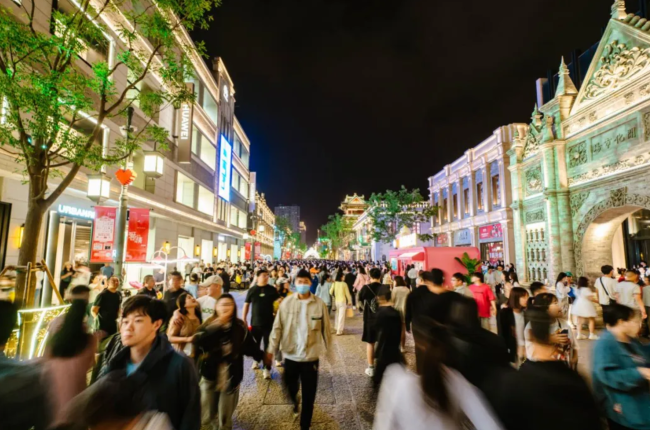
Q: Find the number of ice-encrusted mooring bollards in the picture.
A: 0